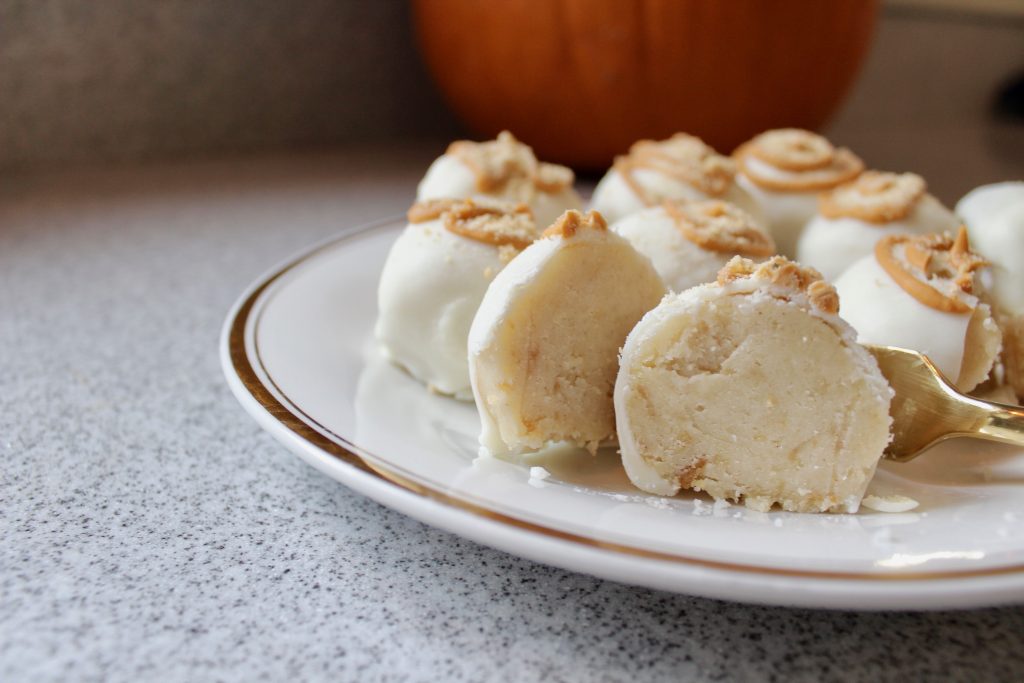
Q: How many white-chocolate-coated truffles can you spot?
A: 10